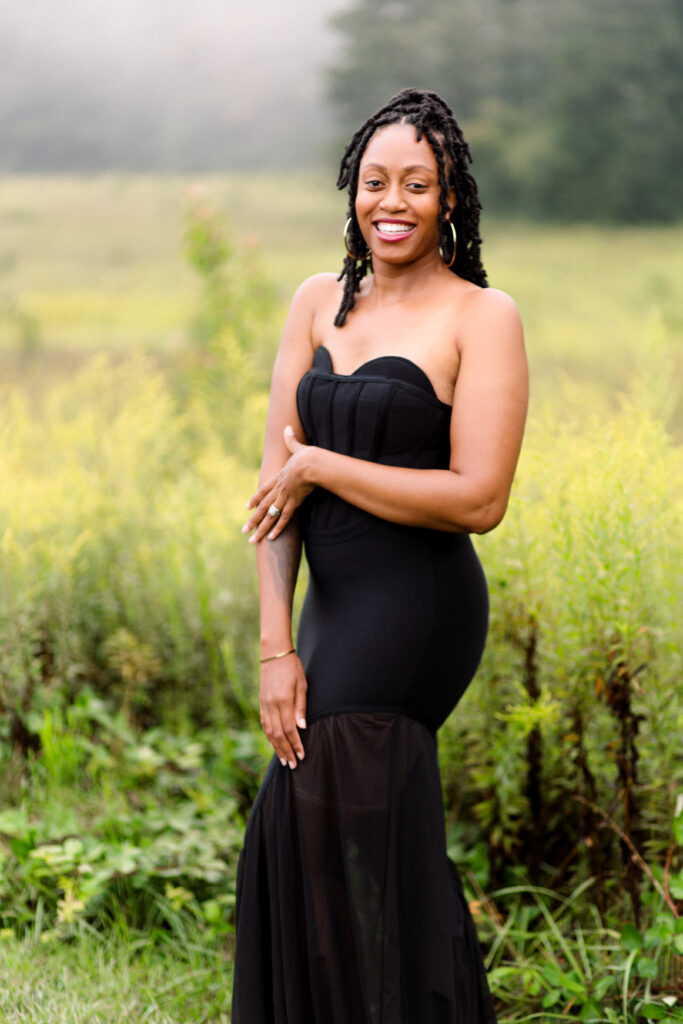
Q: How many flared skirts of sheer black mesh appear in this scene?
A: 1